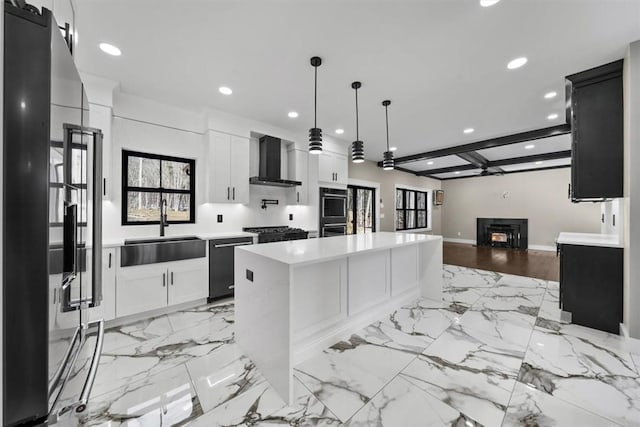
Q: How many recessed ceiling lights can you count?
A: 14